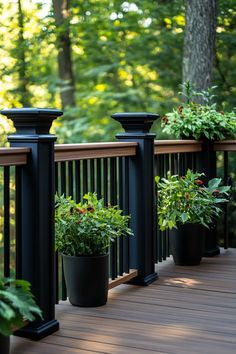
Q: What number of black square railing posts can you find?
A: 3